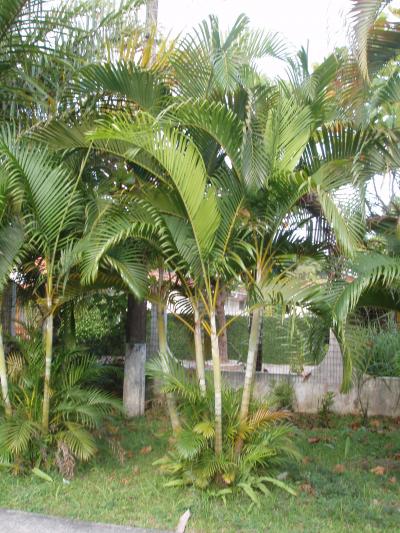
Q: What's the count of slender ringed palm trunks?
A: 6